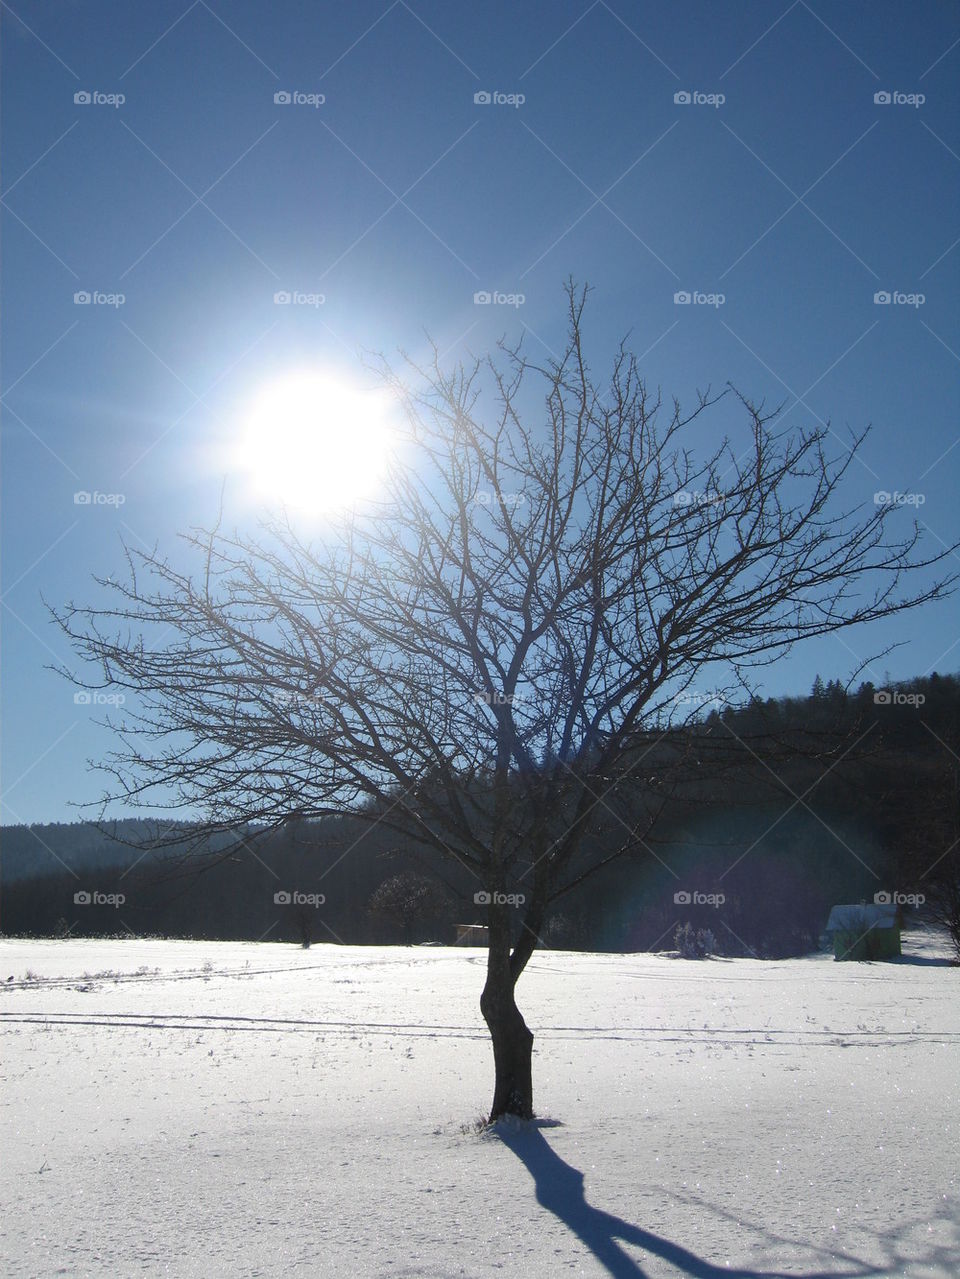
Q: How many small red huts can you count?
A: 0